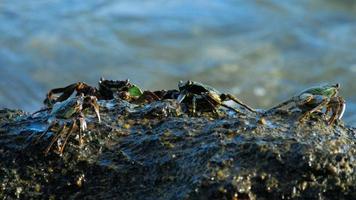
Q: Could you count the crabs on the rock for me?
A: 4